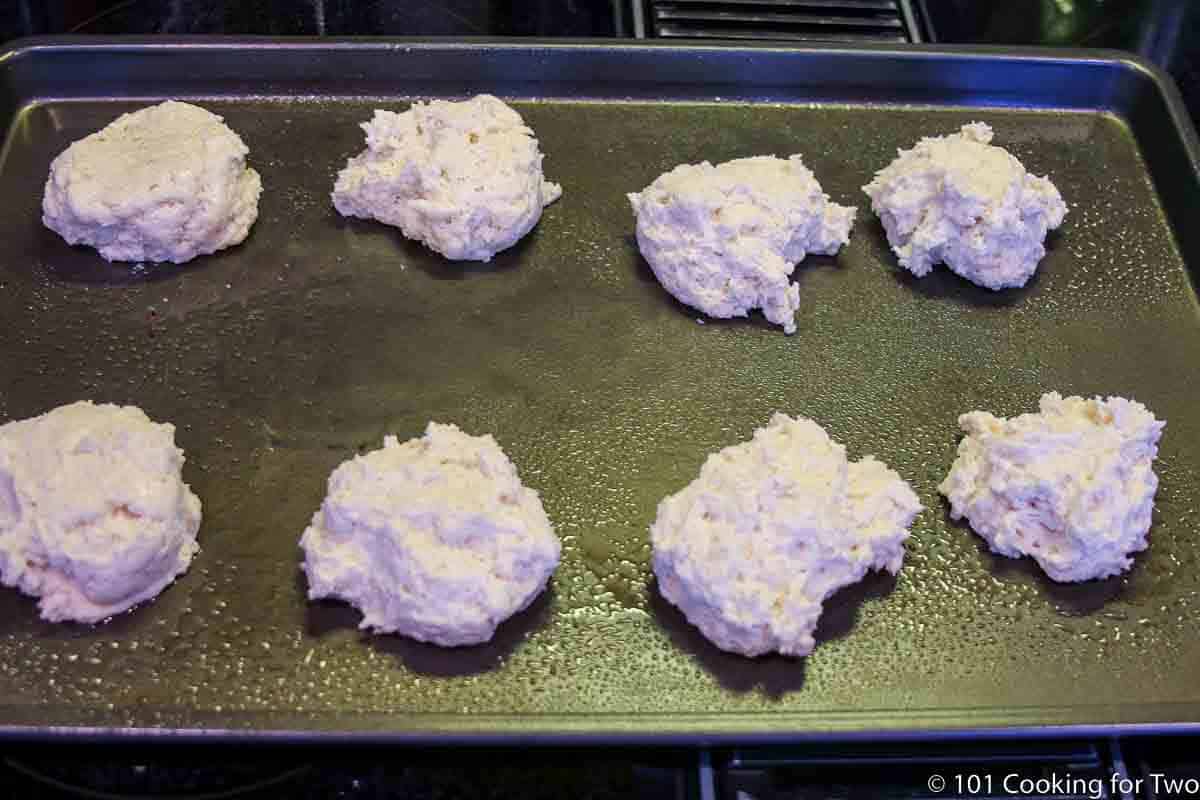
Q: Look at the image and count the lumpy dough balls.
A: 8